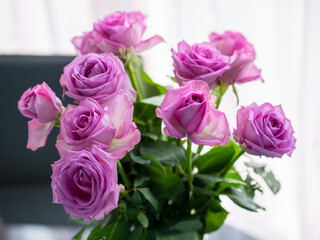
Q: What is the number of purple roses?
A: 10